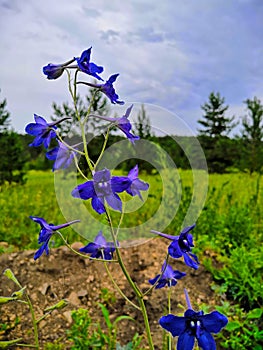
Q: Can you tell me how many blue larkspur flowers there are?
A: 13